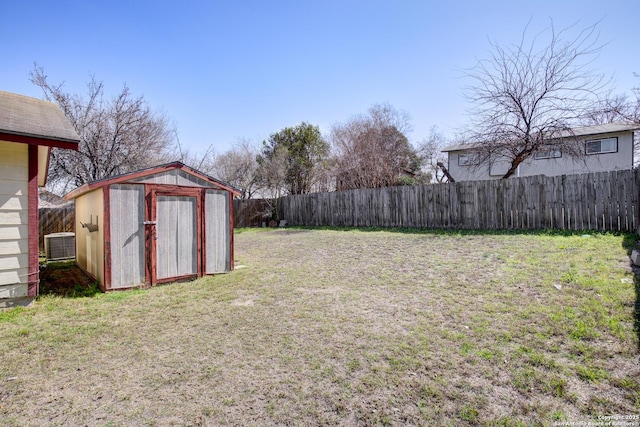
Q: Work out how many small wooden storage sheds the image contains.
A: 1